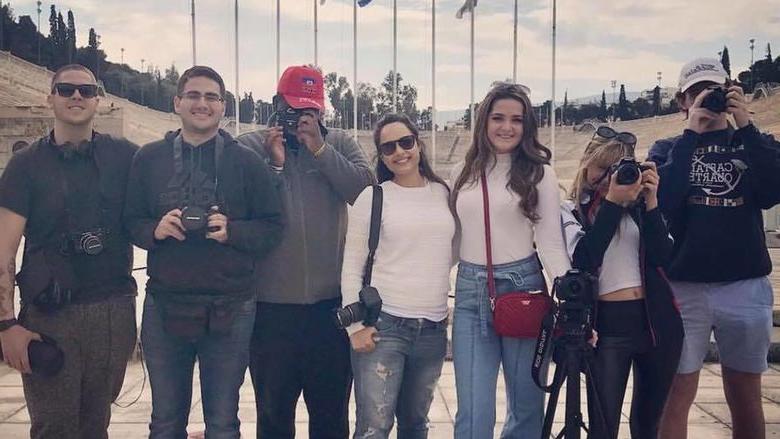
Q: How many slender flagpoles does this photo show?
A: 10